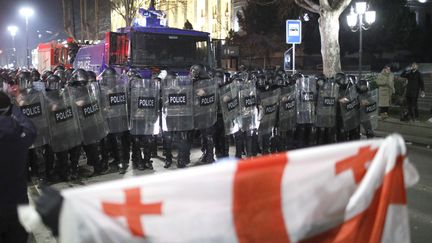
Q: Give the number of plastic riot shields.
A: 15